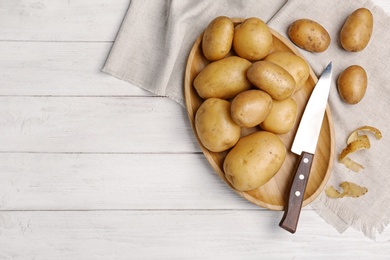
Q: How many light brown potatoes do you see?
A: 12